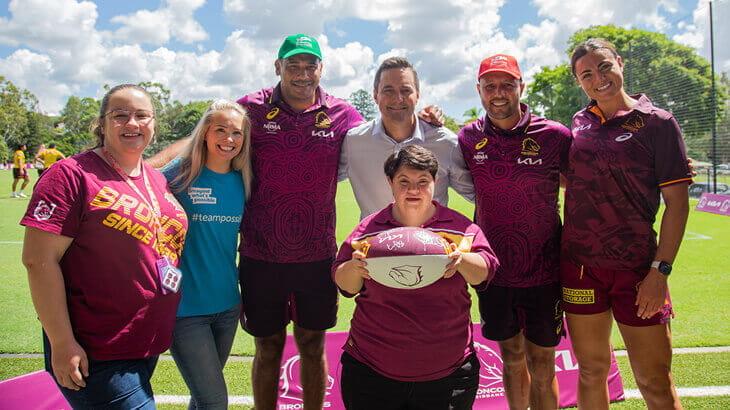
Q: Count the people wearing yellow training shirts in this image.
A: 2